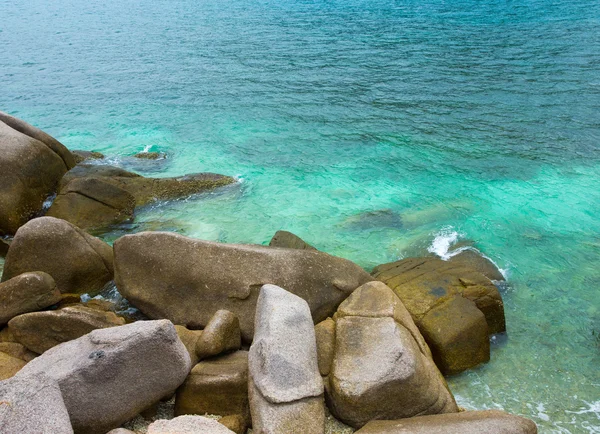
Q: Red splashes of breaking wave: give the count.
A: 0